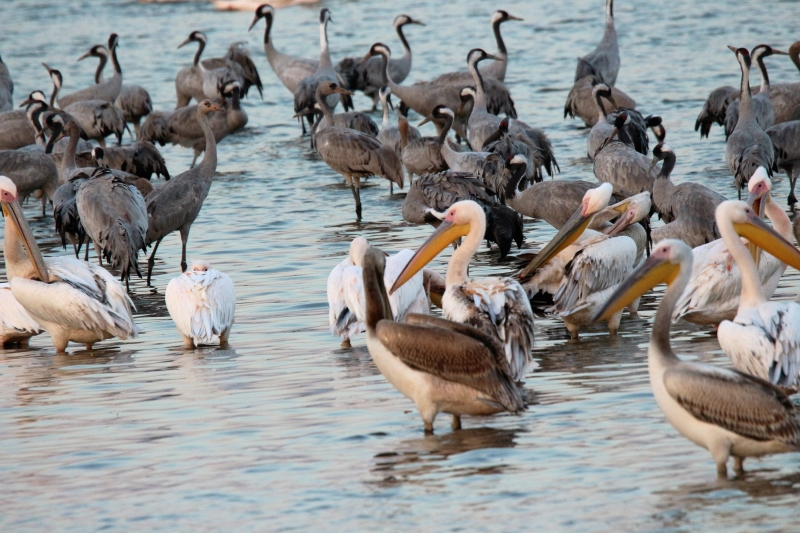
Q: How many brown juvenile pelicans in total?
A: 2